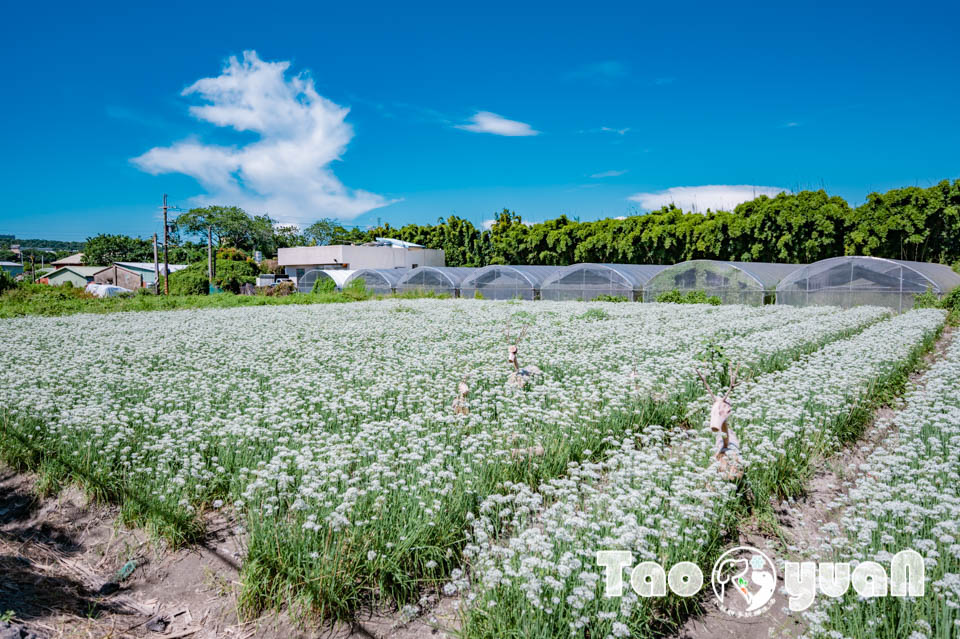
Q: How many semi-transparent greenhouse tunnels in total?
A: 7